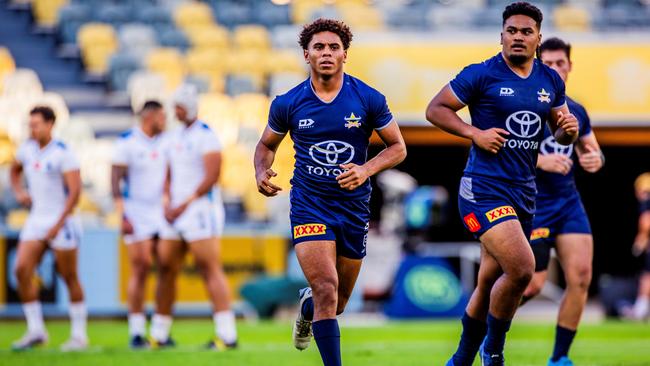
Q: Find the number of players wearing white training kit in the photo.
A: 3